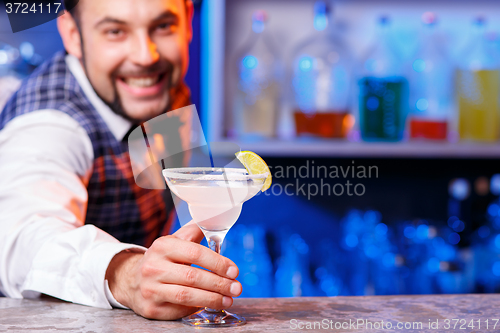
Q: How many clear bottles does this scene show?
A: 5